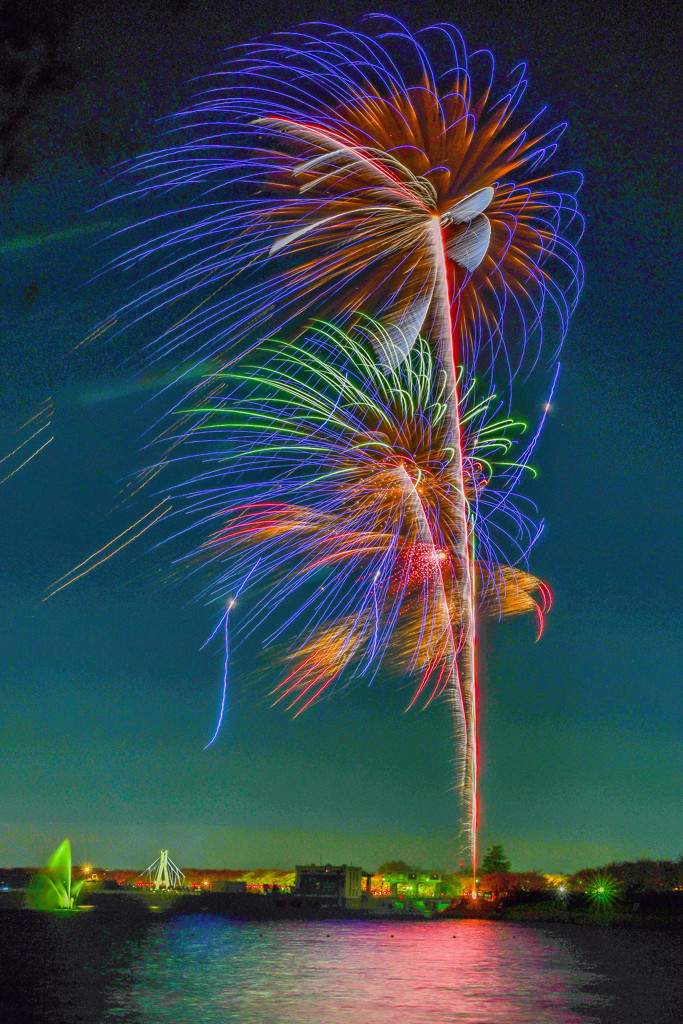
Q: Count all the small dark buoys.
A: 6